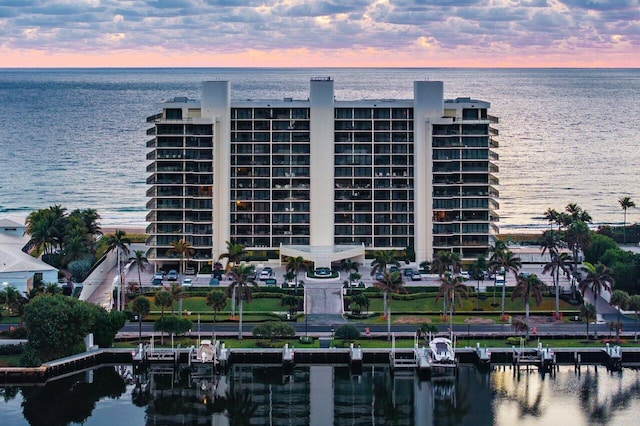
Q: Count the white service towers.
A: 3